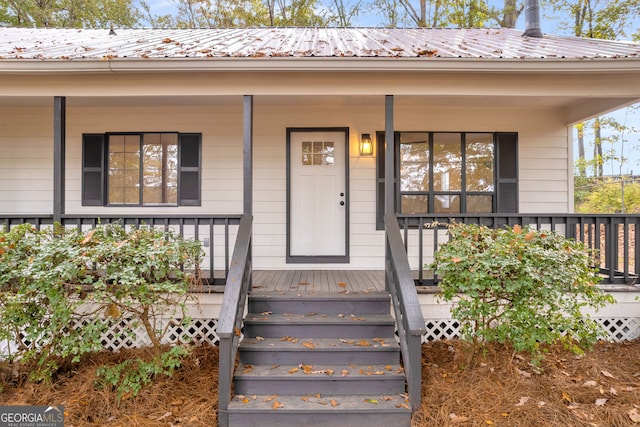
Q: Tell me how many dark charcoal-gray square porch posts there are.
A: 3